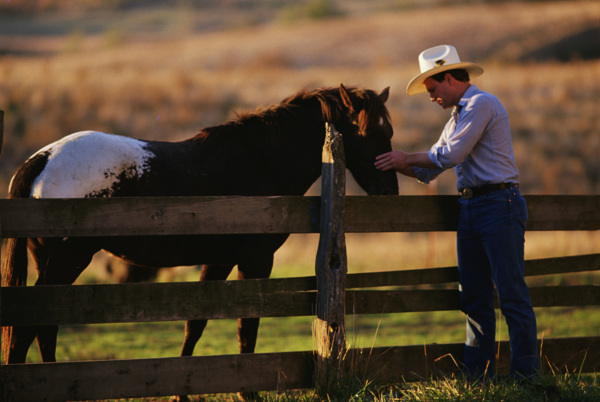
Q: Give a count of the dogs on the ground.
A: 0